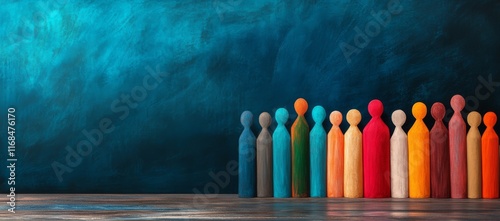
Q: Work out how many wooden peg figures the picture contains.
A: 14